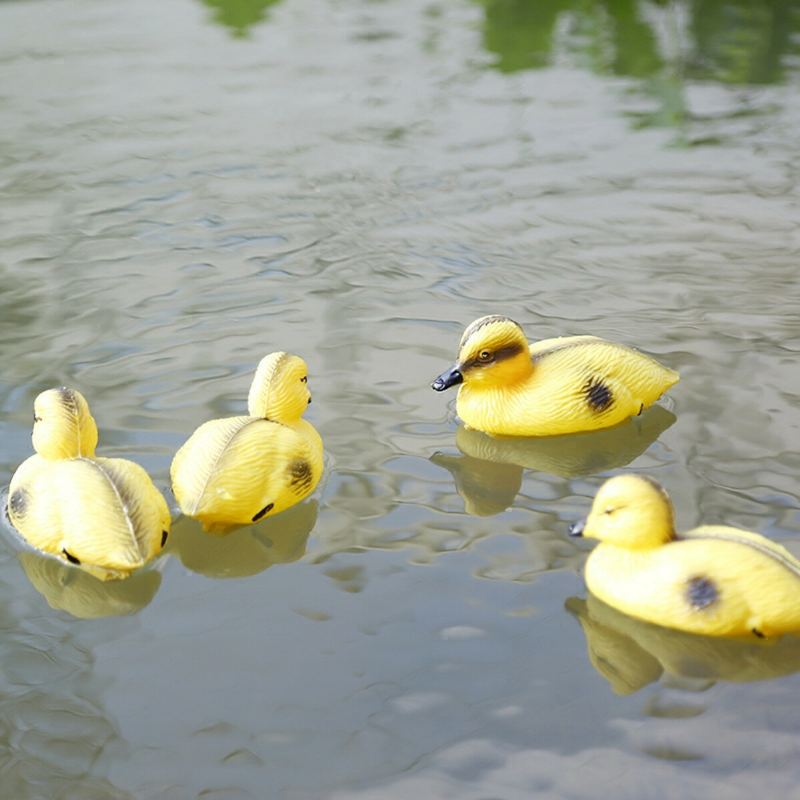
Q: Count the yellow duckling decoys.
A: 4